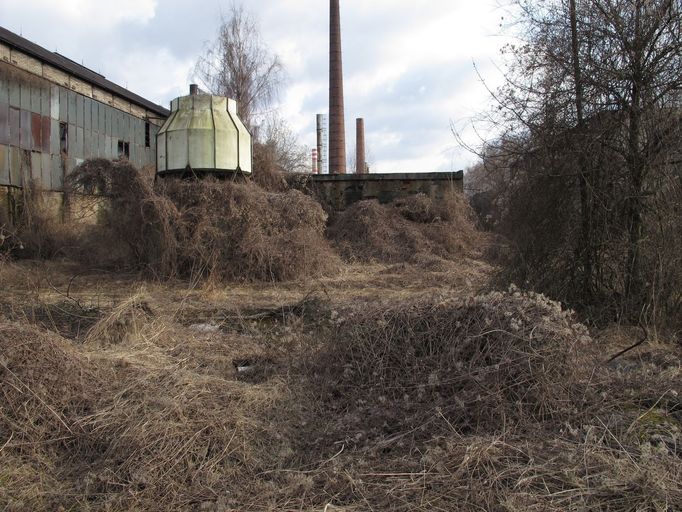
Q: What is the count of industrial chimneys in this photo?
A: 4